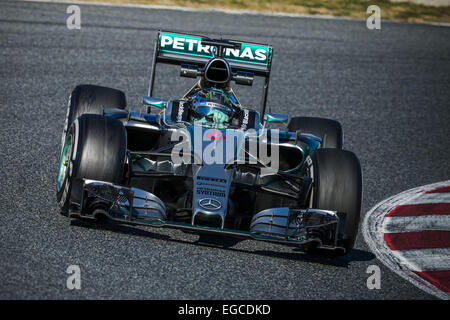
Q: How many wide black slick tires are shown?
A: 4